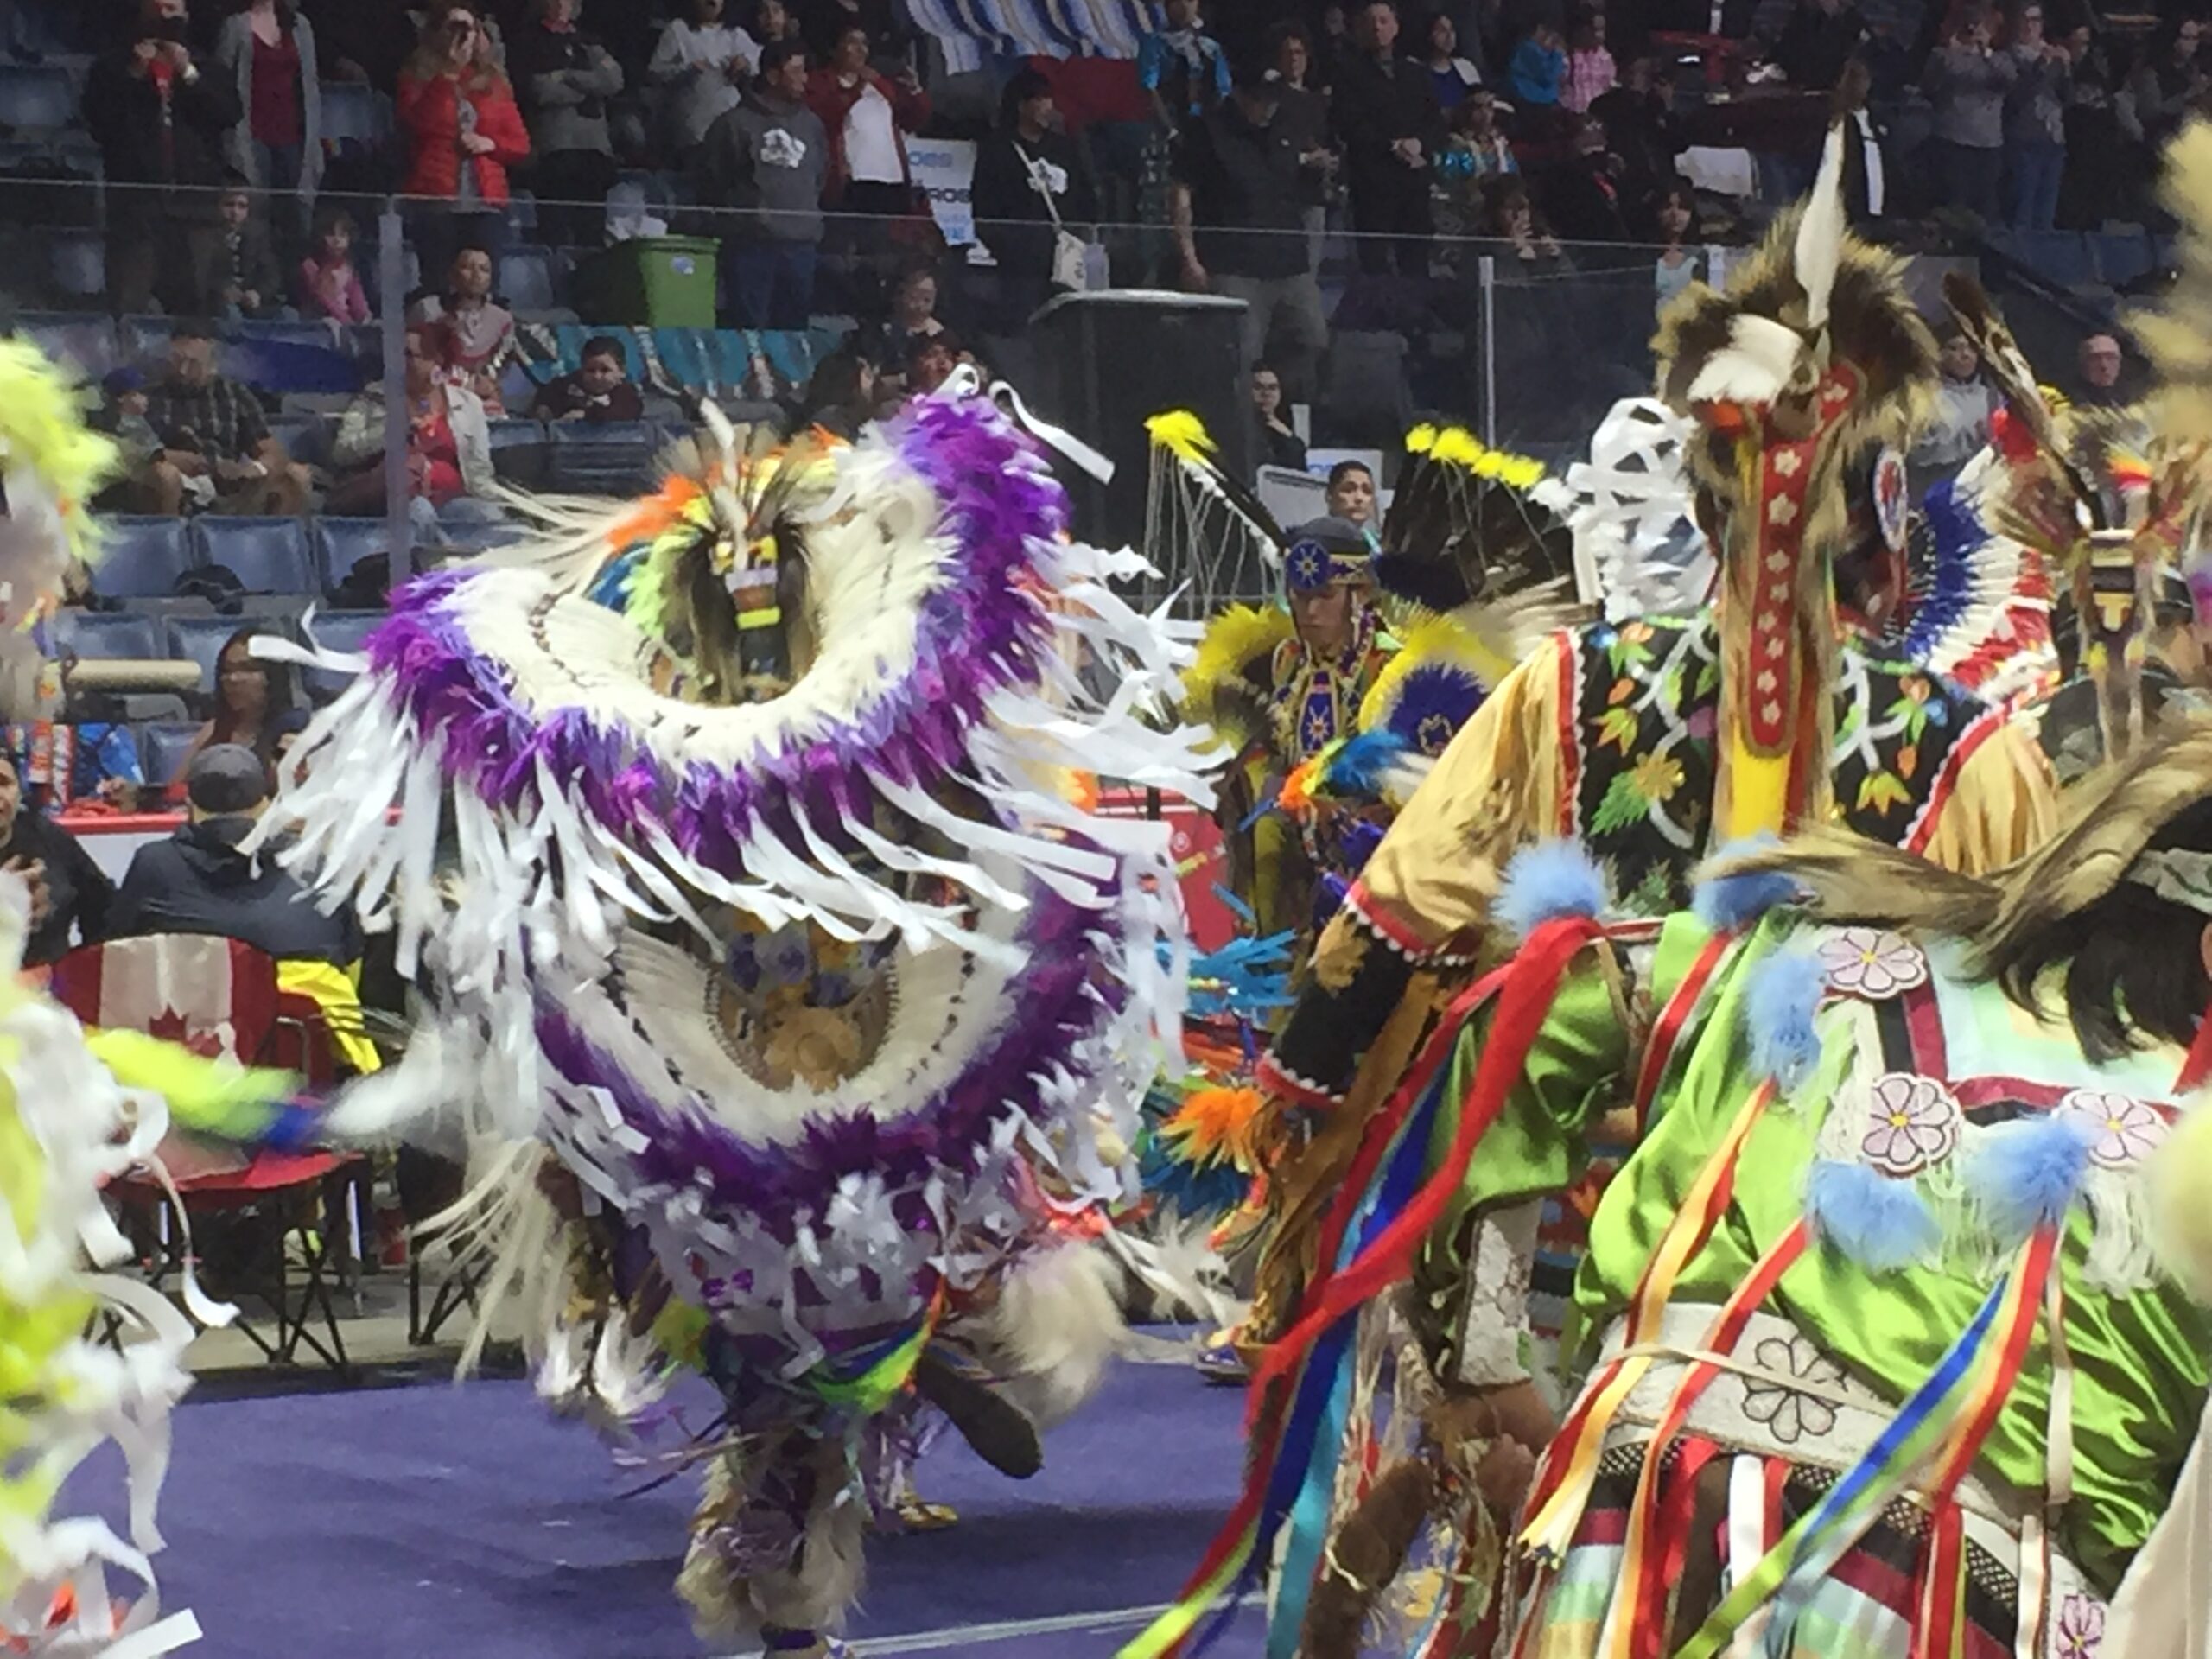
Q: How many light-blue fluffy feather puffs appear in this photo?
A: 5